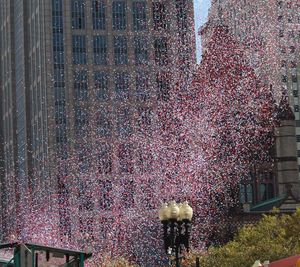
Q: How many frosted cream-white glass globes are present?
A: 4